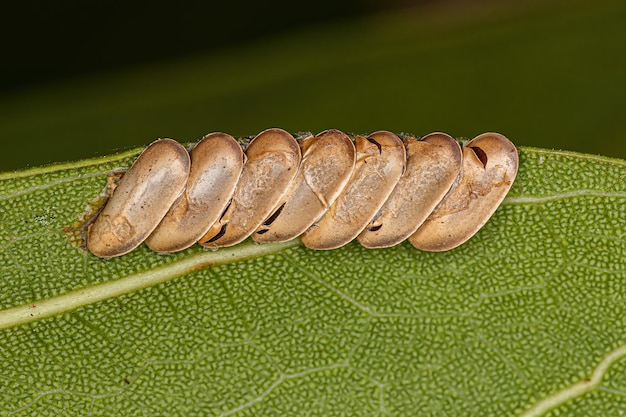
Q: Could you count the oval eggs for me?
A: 7